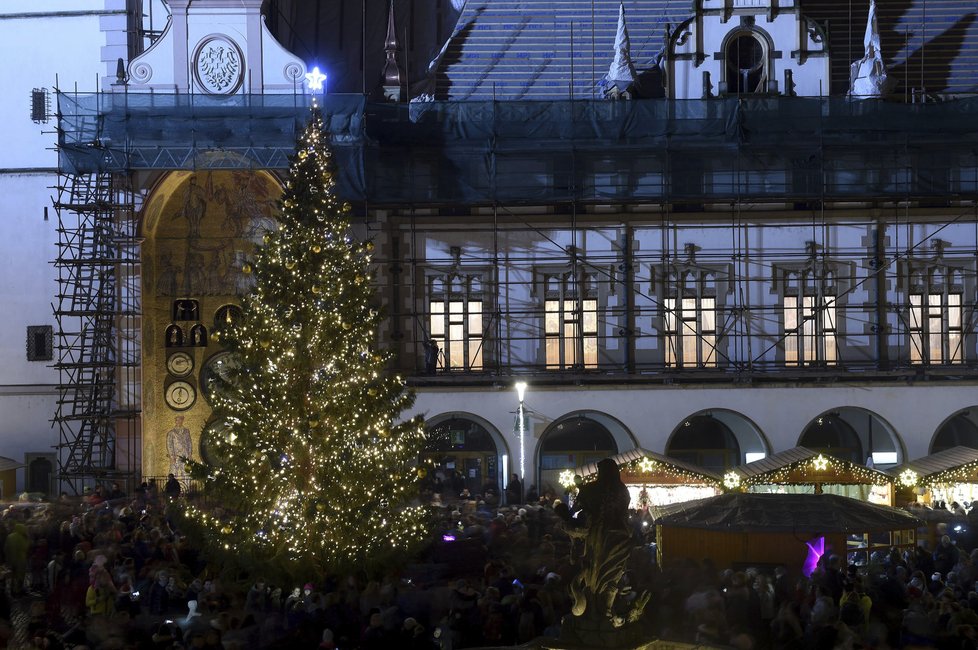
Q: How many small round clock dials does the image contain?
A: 2